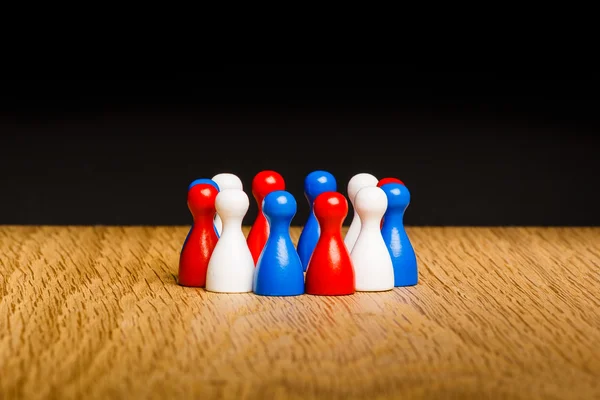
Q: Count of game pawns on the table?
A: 12